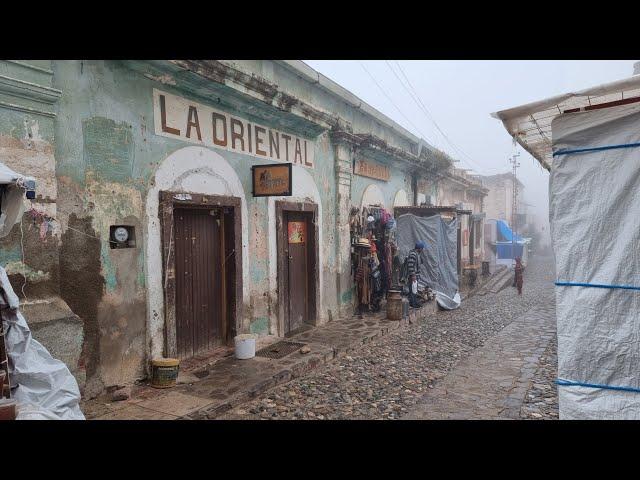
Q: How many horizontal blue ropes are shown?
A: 3